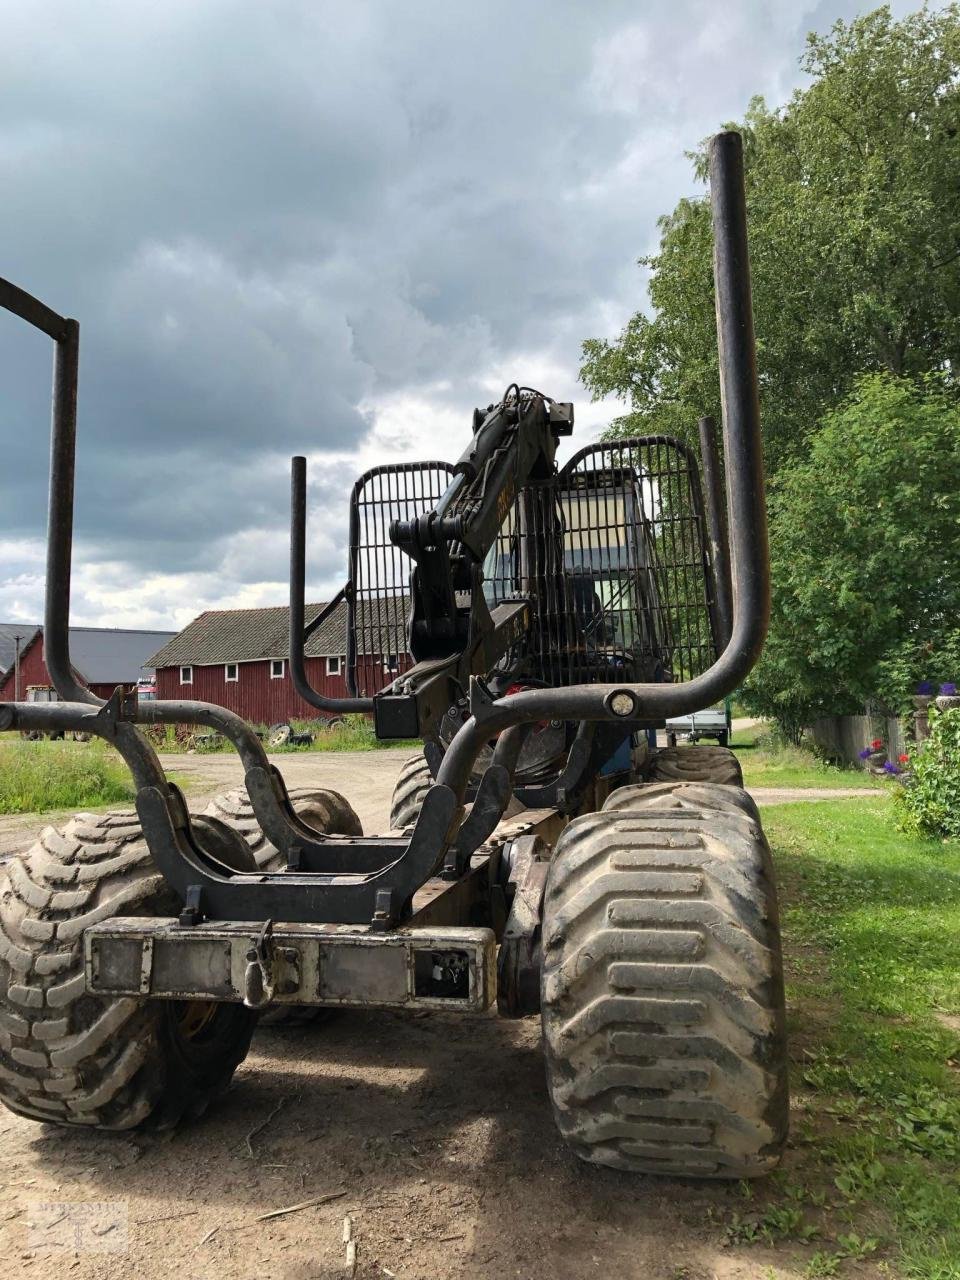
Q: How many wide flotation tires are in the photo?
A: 6